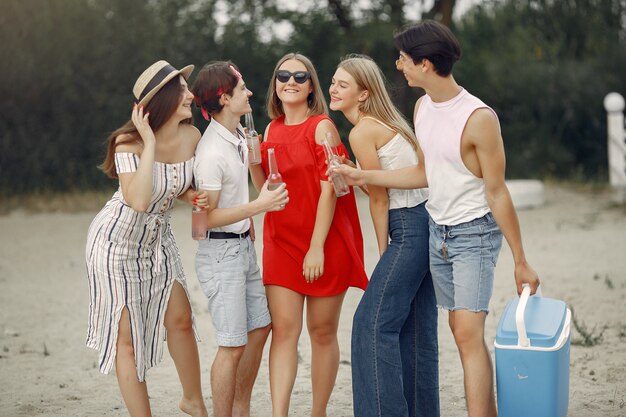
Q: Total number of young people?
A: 5